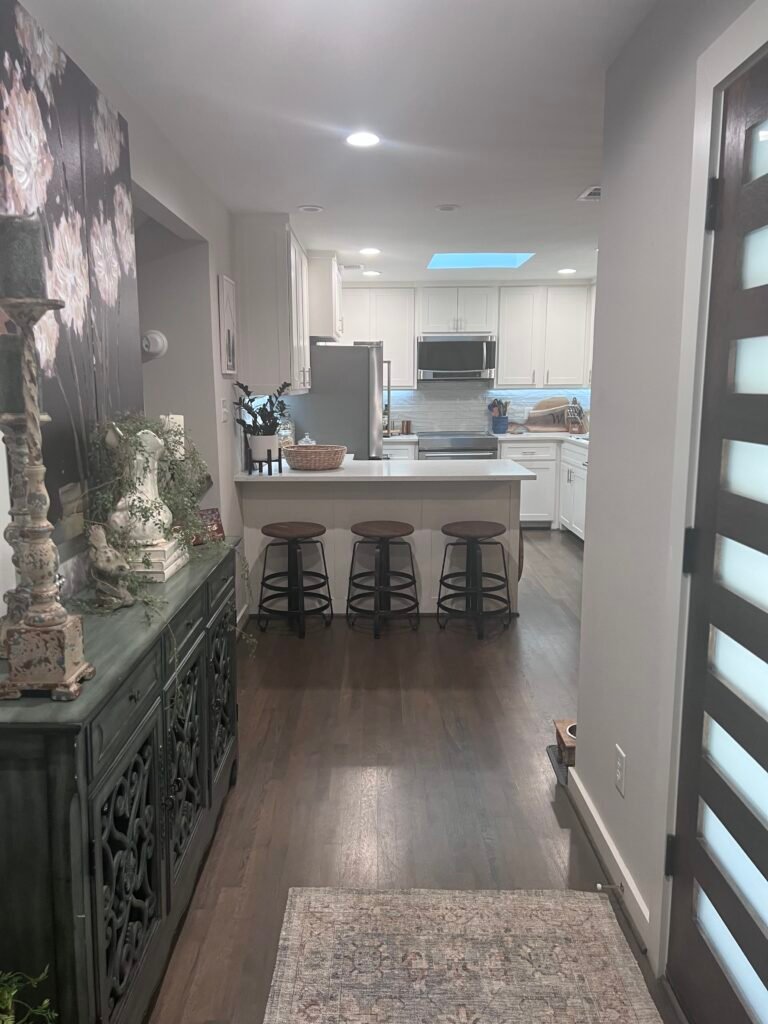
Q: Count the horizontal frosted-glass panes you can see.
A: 9